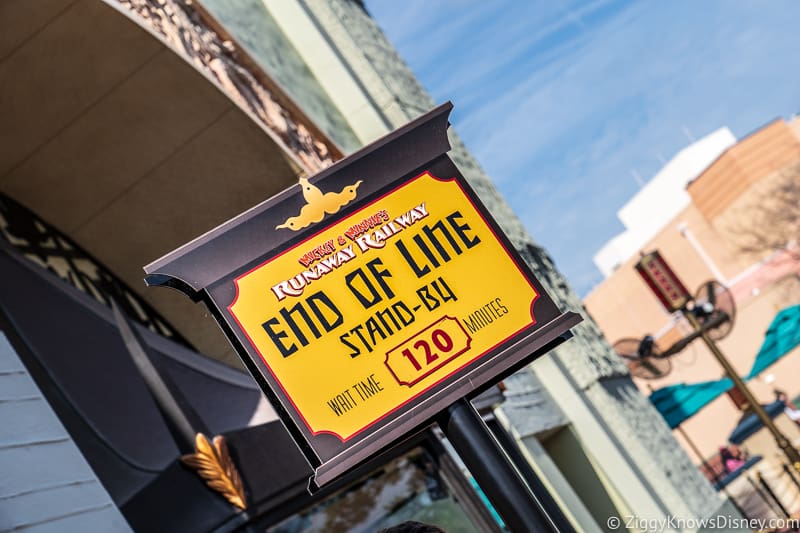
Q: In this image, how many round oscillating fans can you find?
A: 2